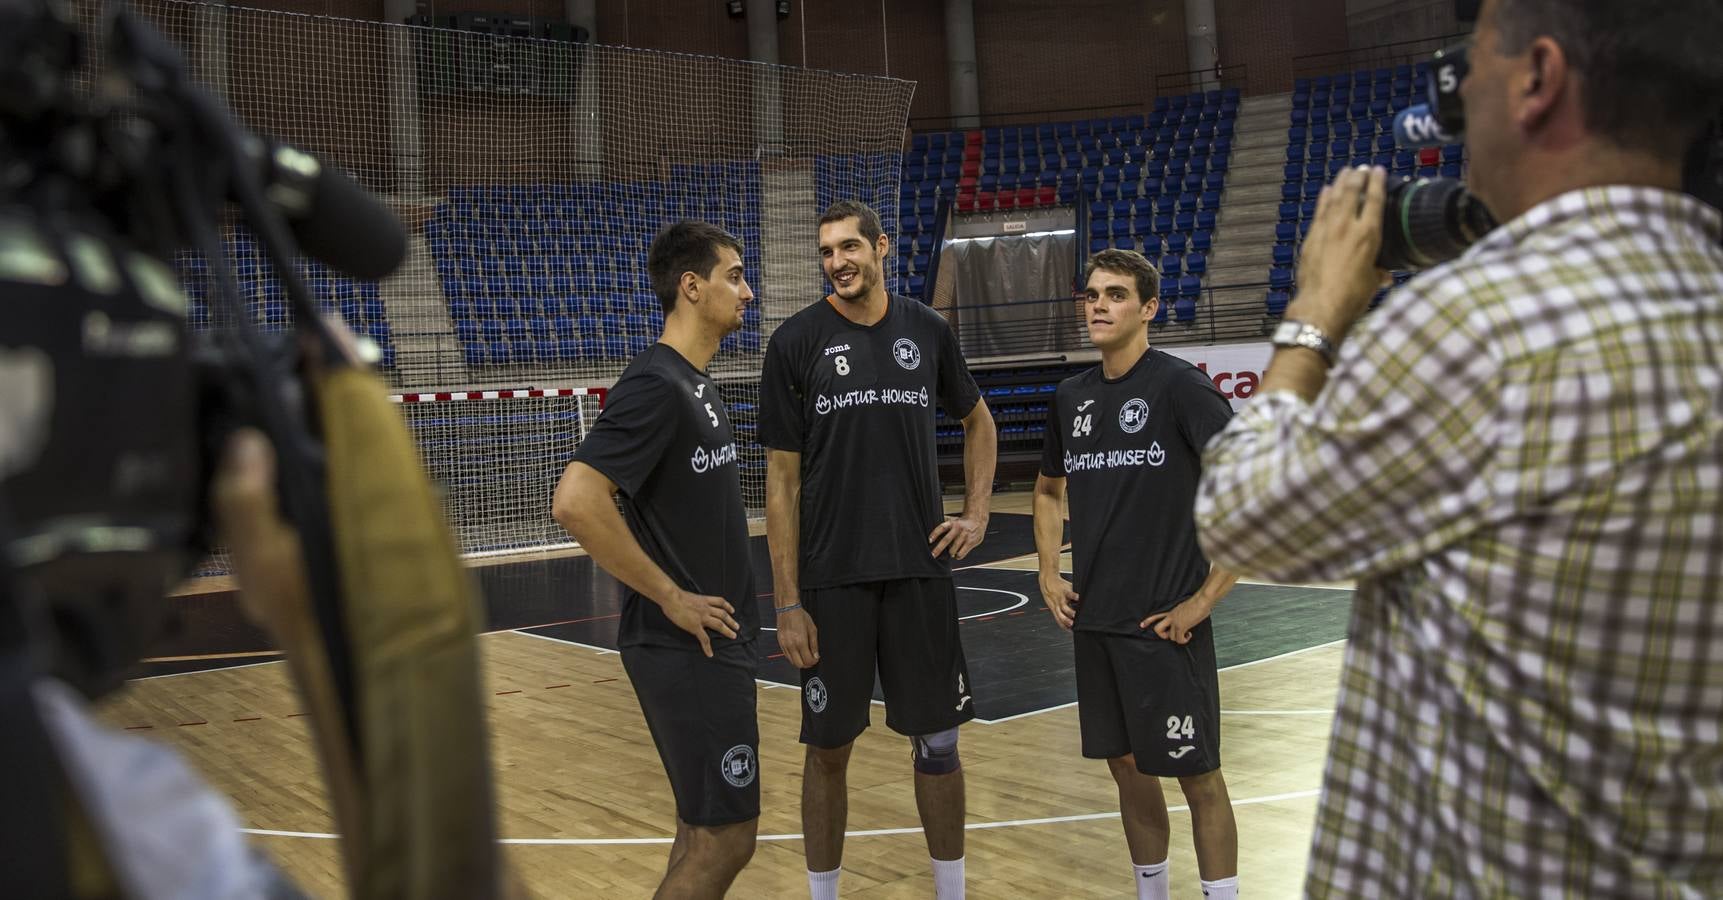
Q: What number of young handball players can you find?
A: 3